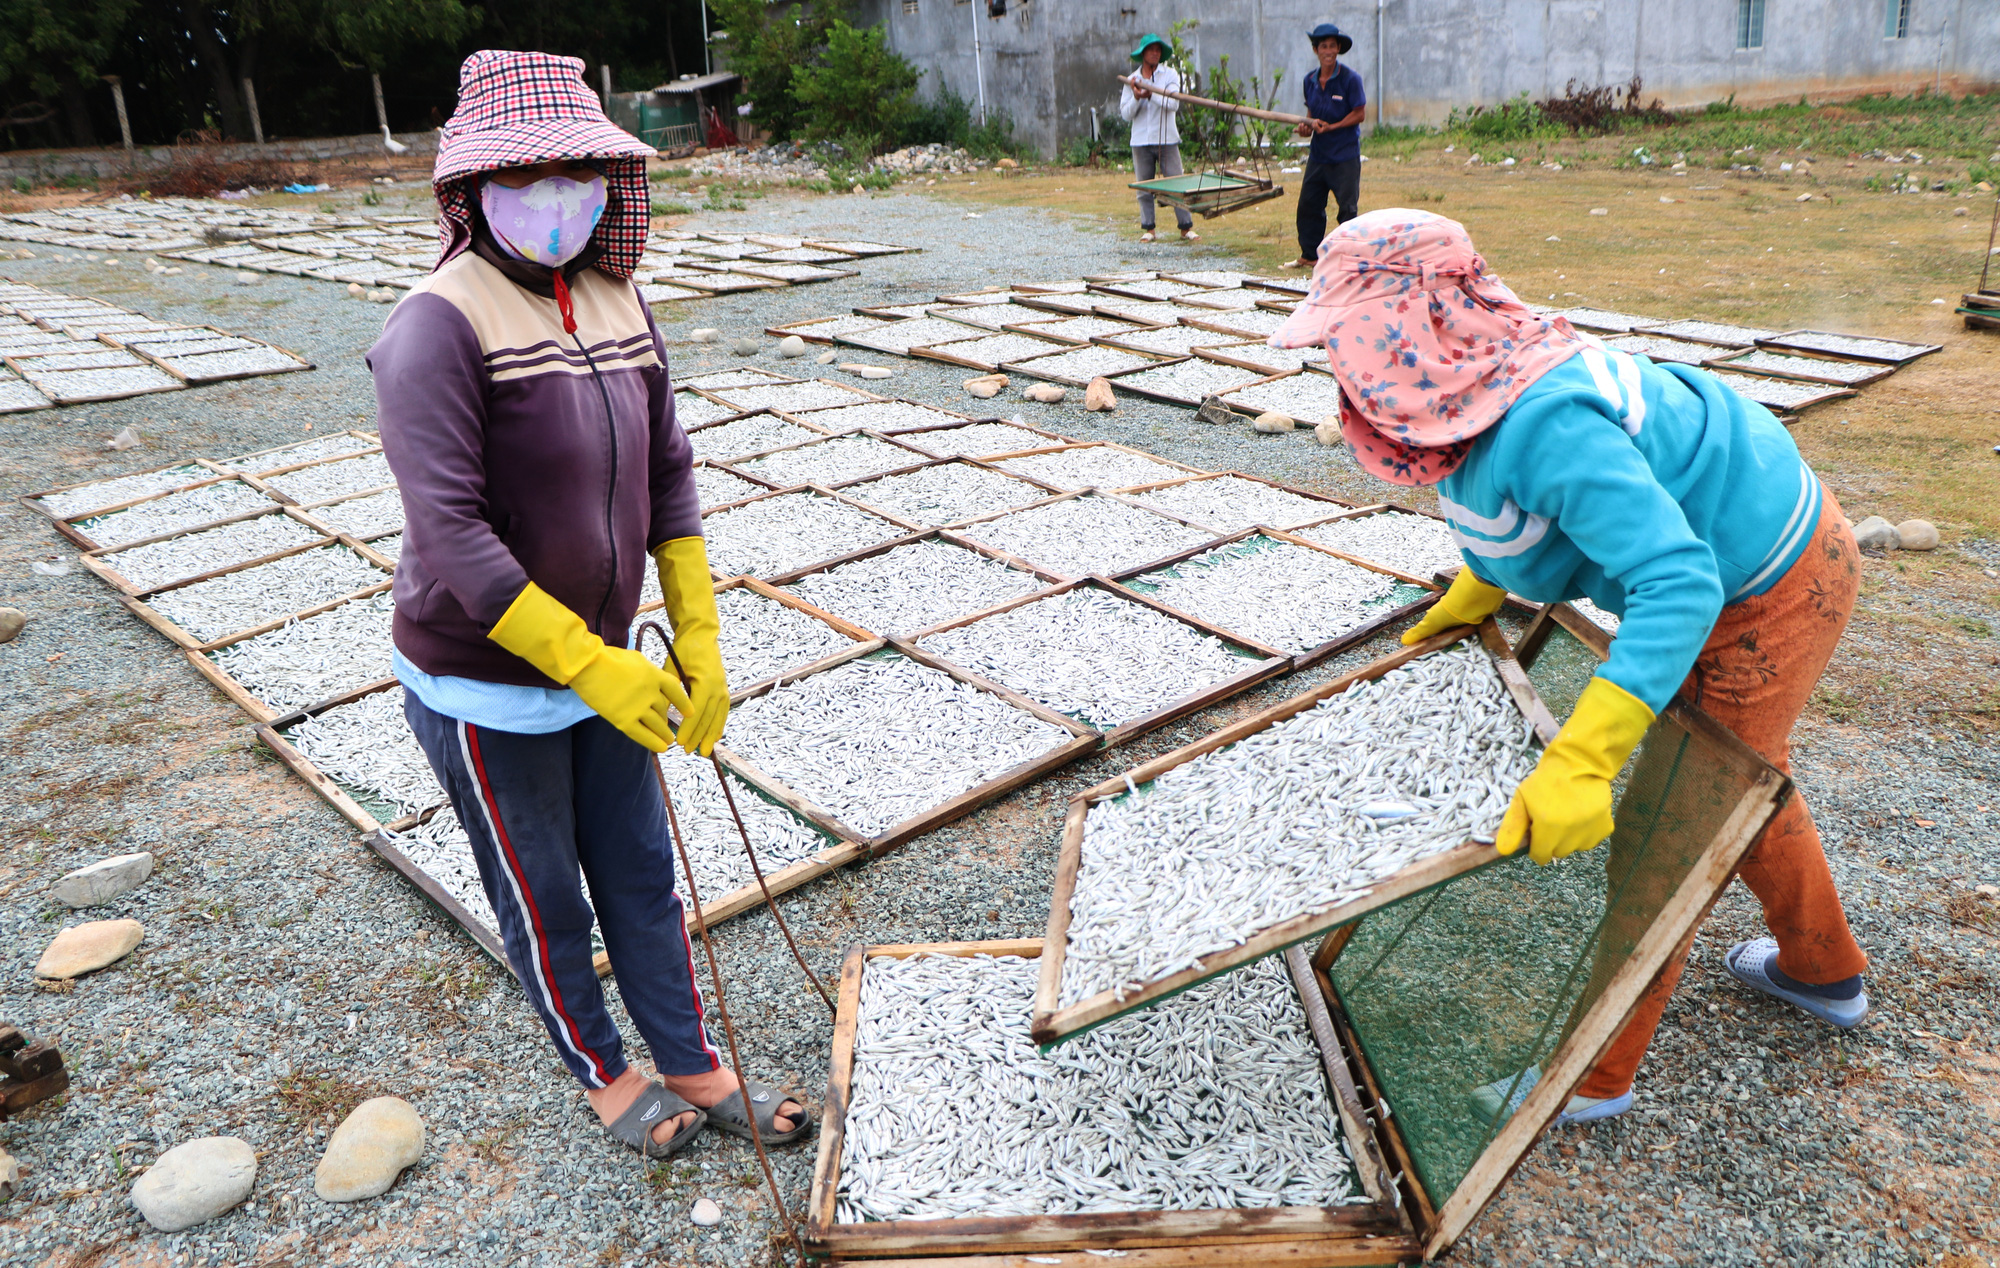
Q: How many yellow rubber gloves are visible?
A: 4